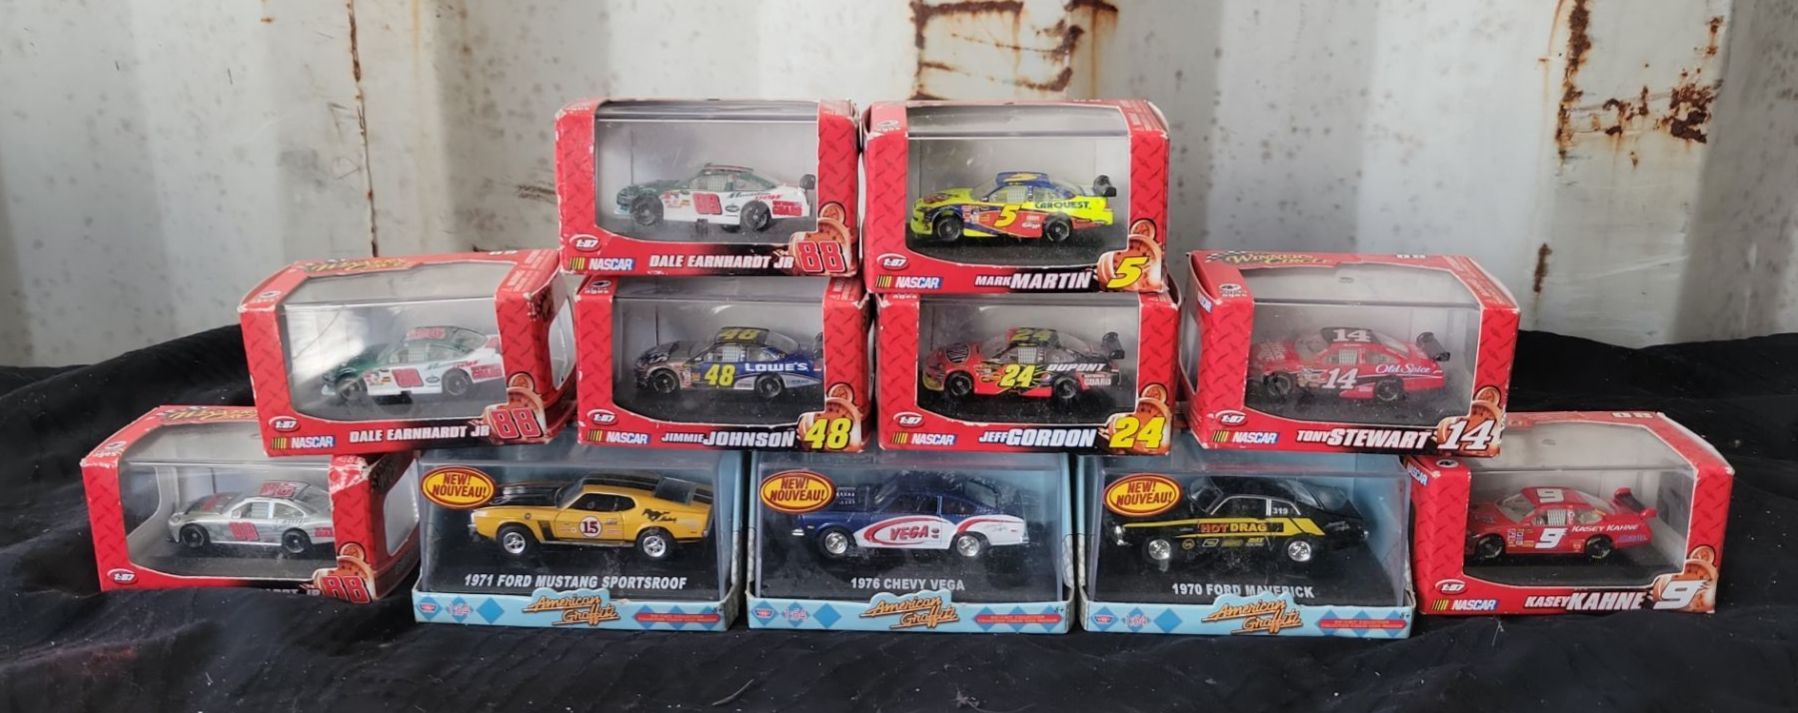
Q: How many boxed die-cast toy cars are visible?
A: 11